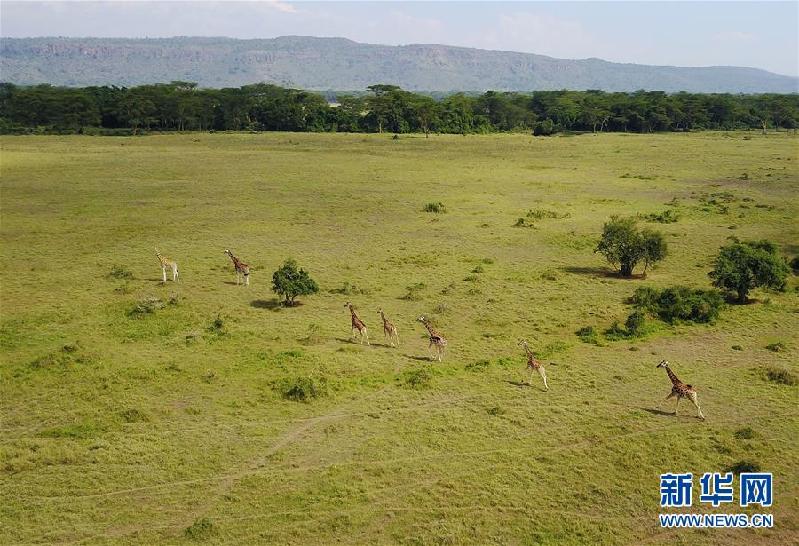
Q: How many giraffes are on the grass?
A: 7